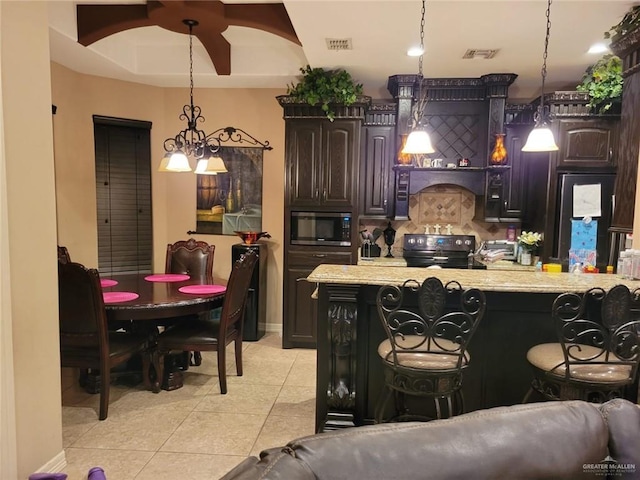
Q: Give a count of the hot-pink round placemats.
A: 4